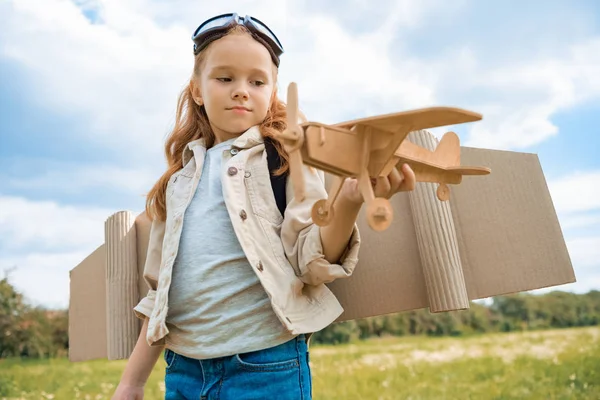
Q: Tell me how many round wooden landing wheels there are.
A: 3